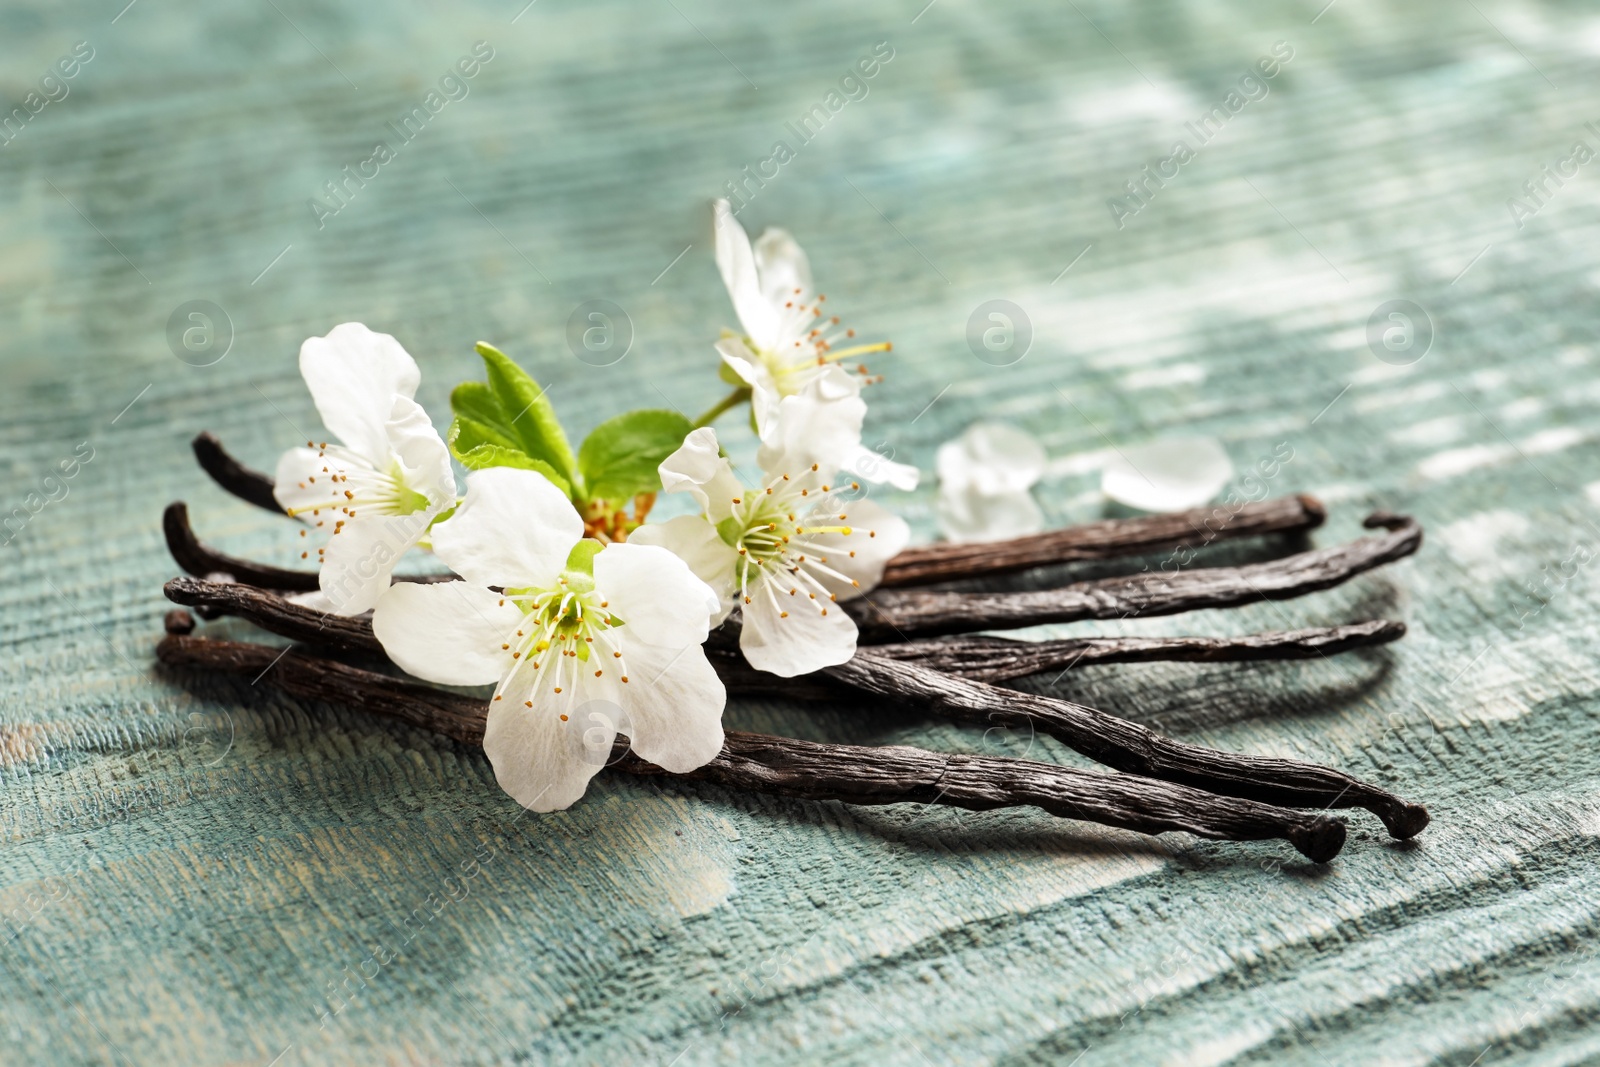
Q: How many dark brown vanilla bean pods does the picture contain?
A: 5